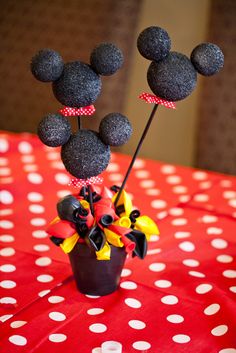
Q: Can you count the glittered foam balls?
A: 9